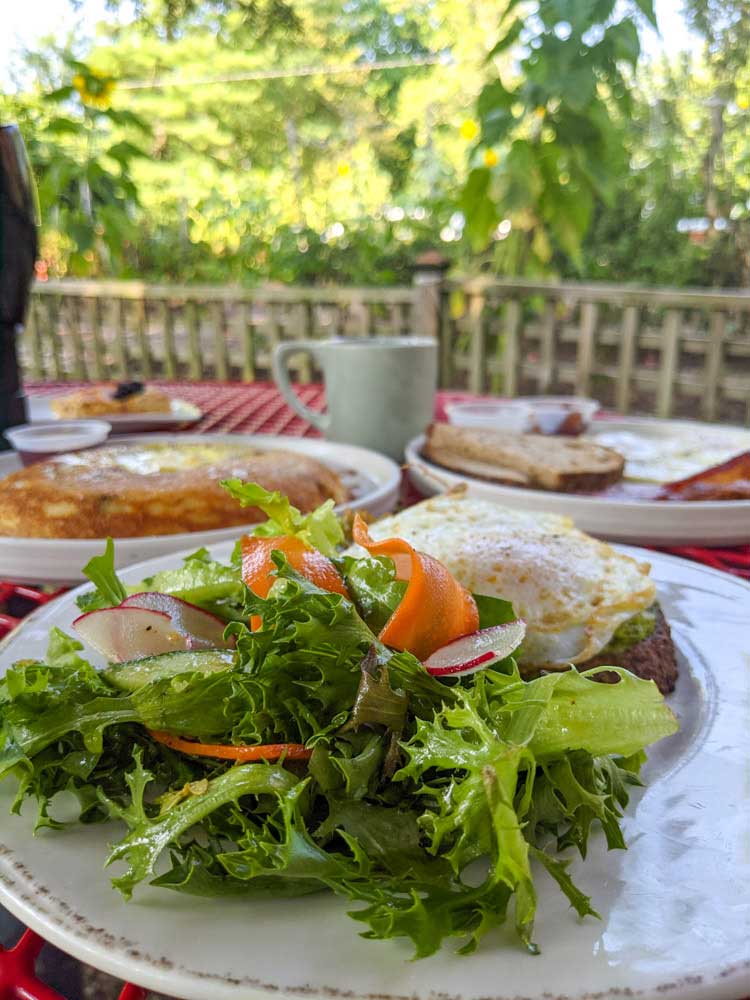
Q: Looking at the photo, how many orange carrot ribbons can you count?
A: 3